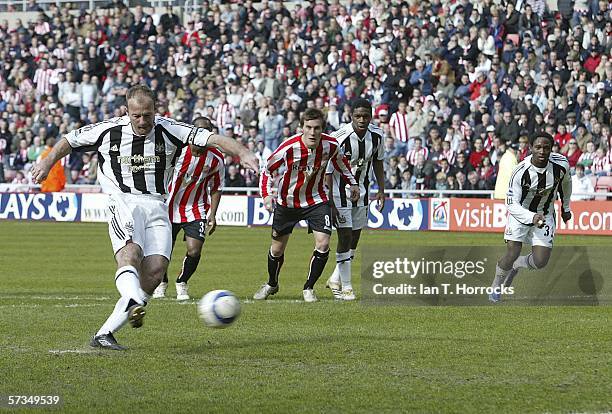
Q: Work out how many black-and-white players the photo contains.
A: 3